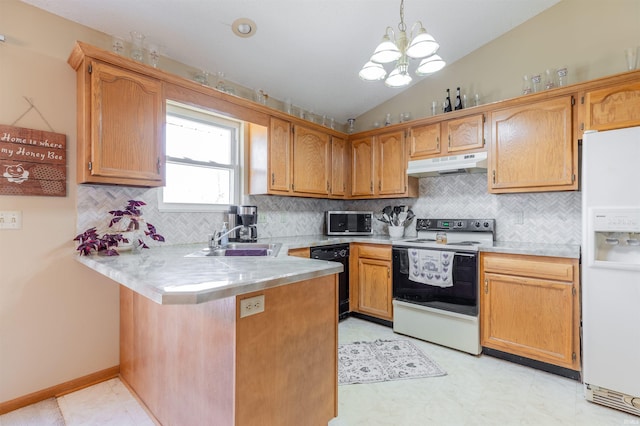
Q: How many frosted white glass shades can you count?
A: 5